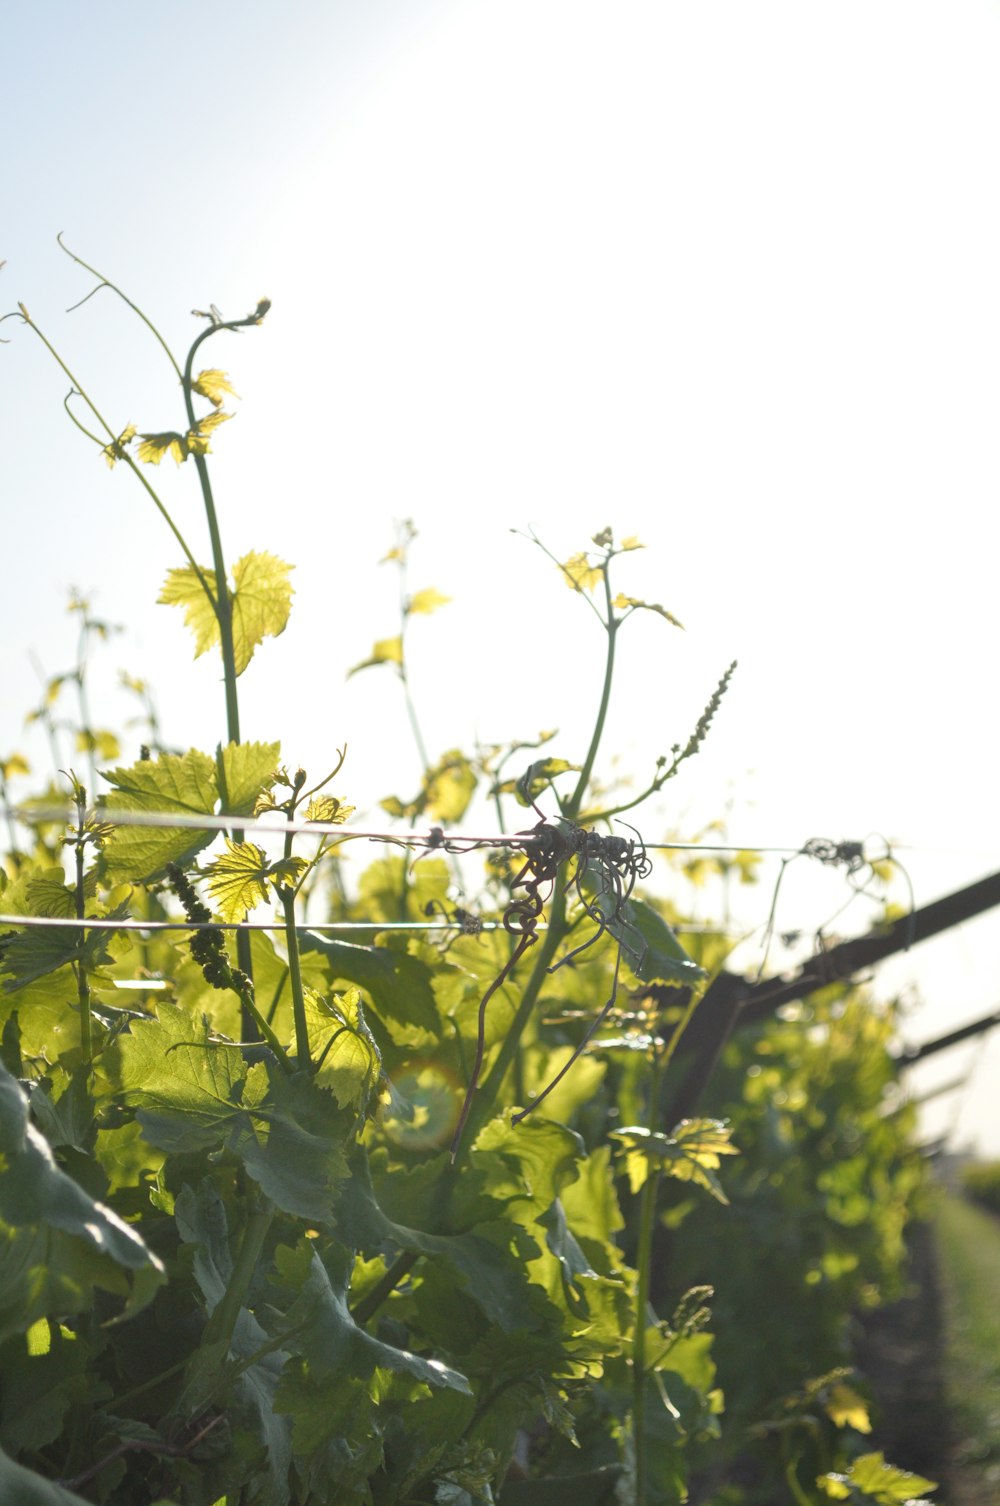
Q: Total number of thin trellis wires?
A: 2